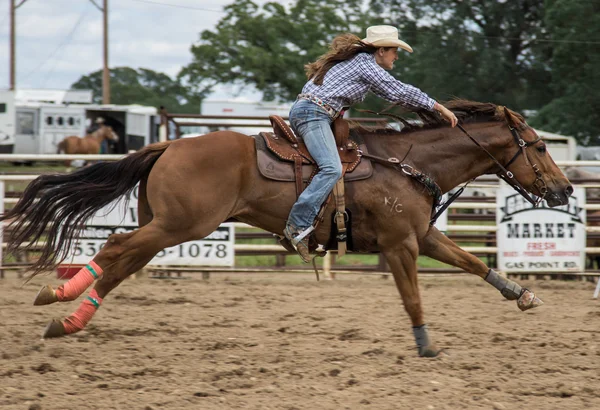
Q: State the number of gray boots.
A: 2